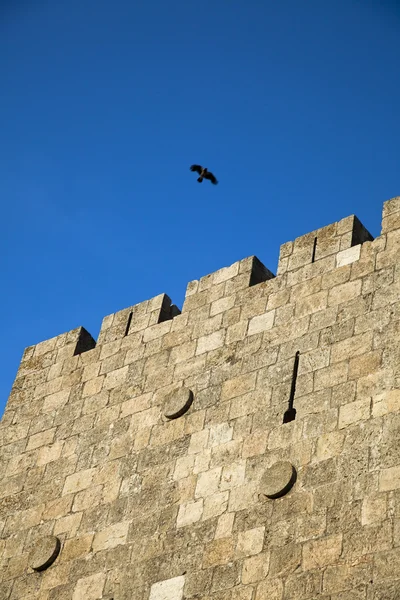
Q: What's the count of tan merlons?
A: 5